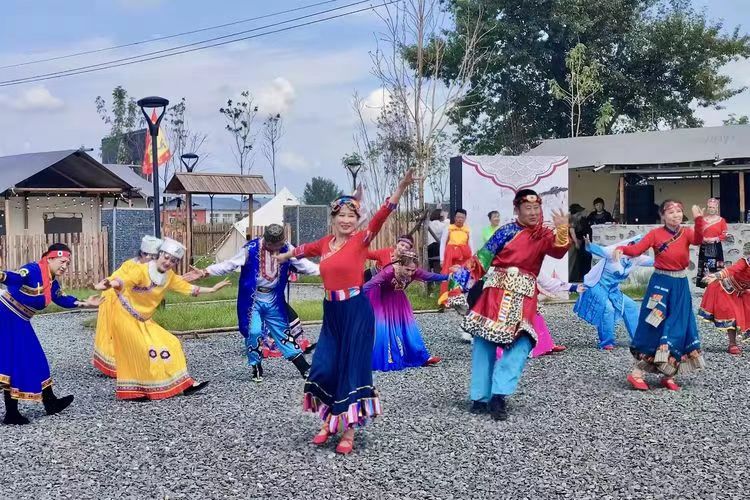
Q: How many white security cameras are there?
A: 2